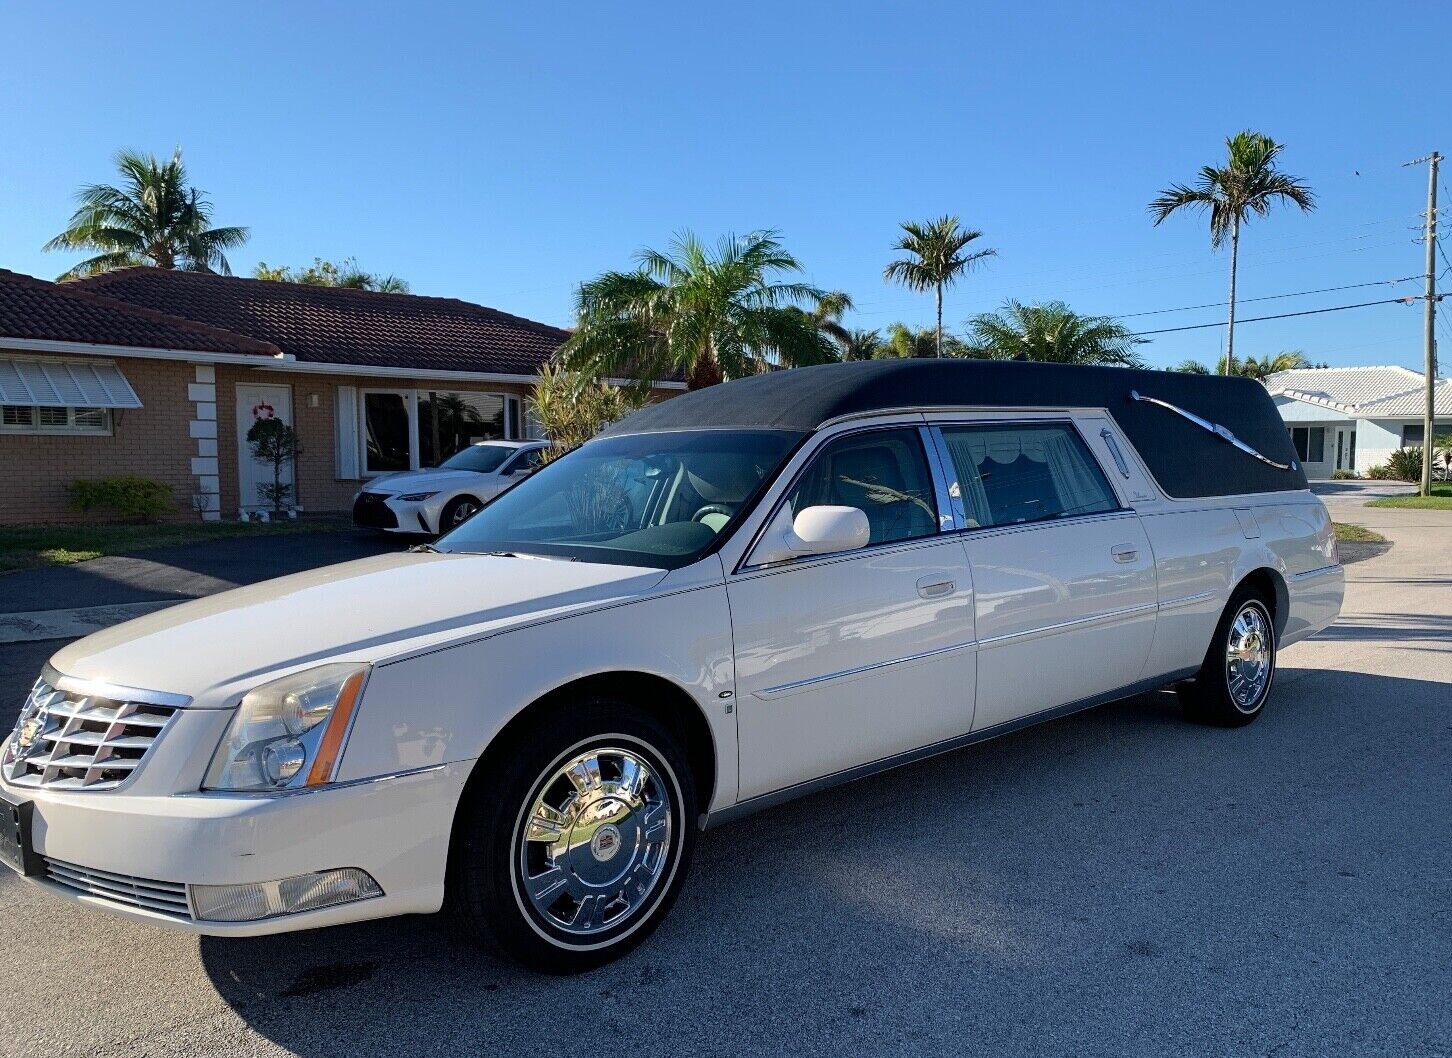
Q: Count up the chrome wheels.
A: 2